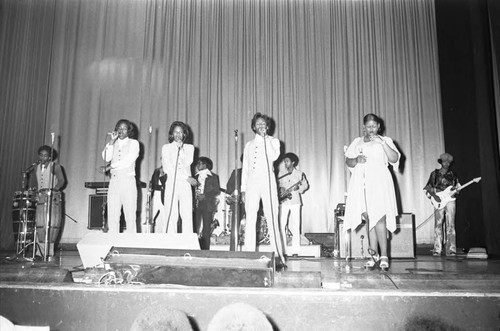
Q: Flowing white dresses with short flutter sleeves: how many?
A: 1